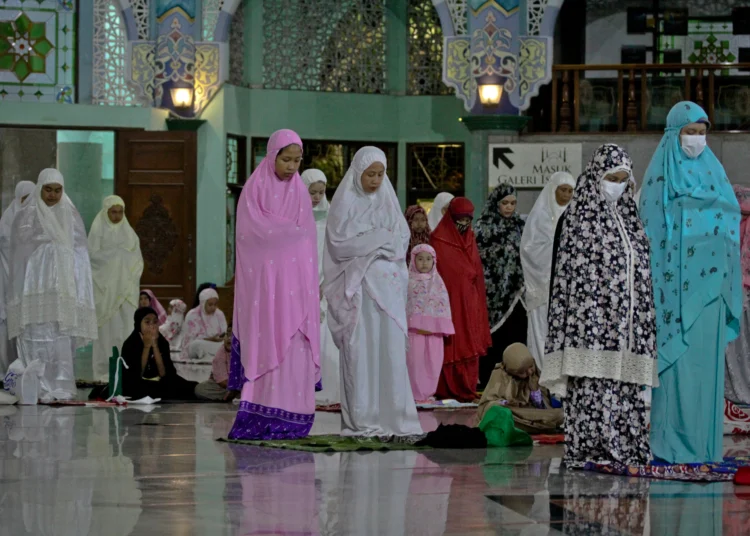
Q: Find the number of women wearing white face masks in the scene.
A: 2